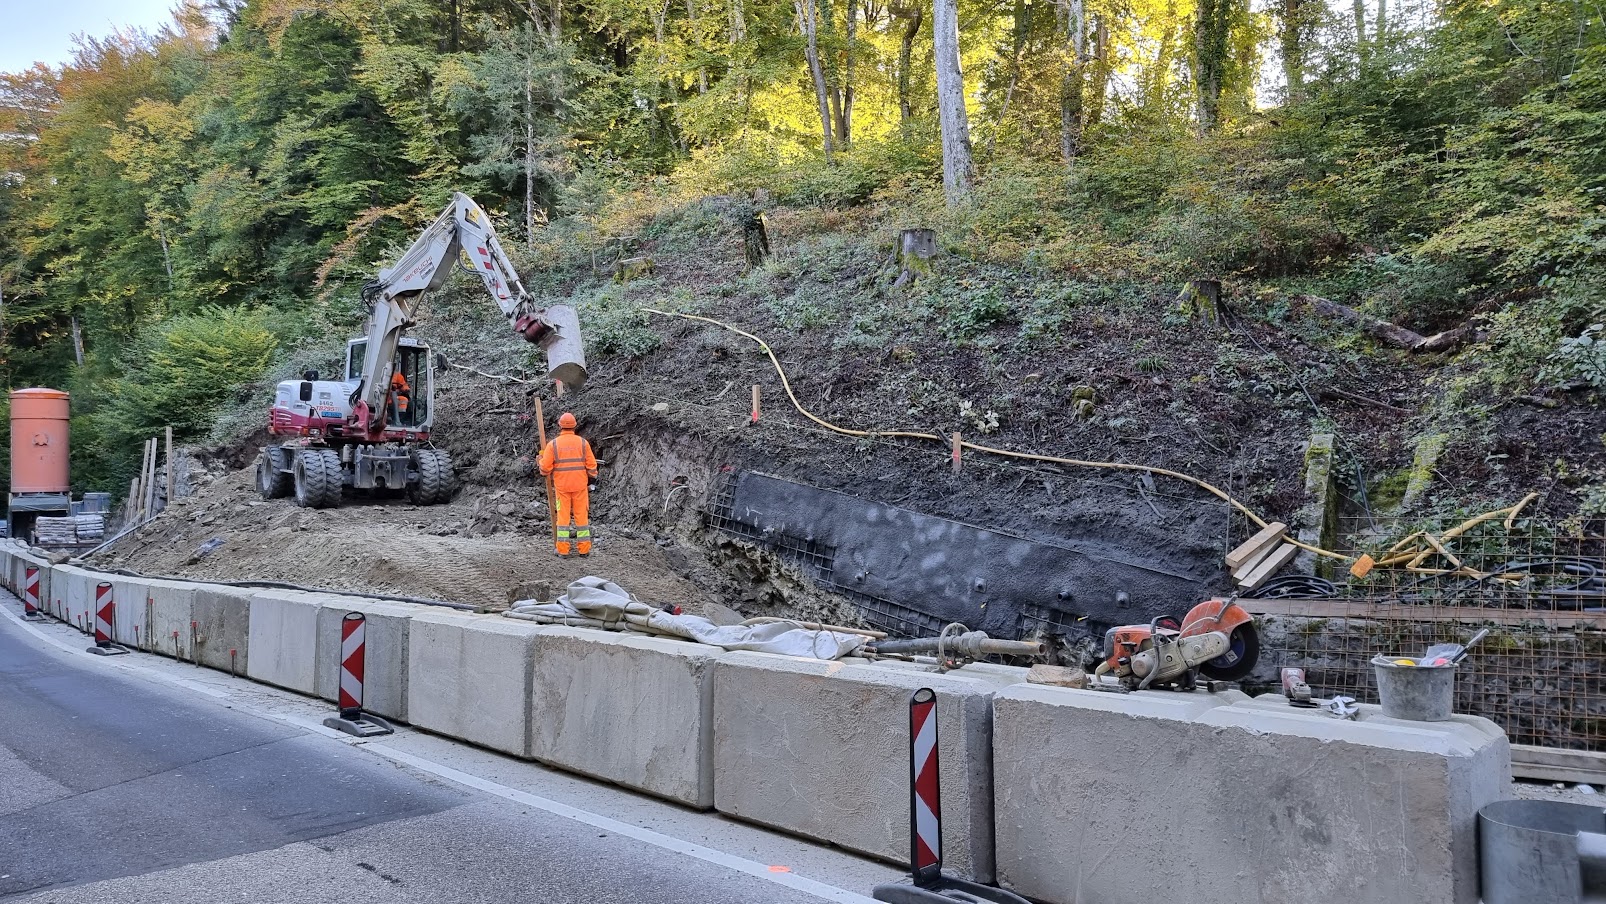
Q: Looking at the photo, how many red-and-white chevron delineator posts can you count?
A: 4